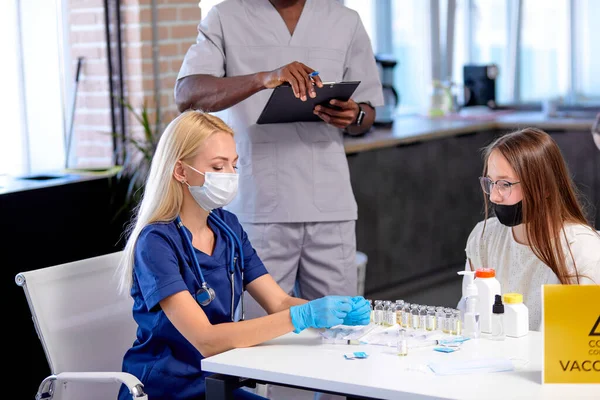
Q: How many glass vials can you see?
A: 13